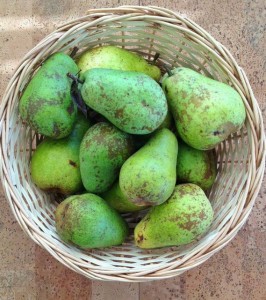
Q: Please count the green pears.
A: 11